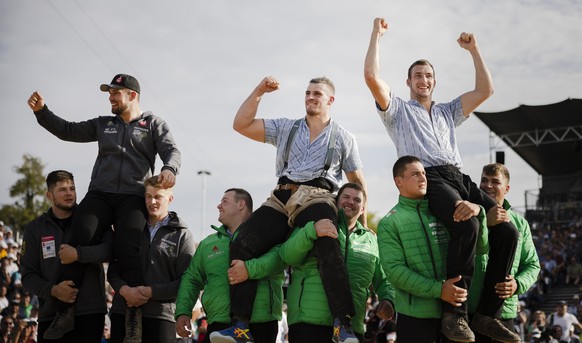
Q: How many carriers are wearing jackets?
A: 6